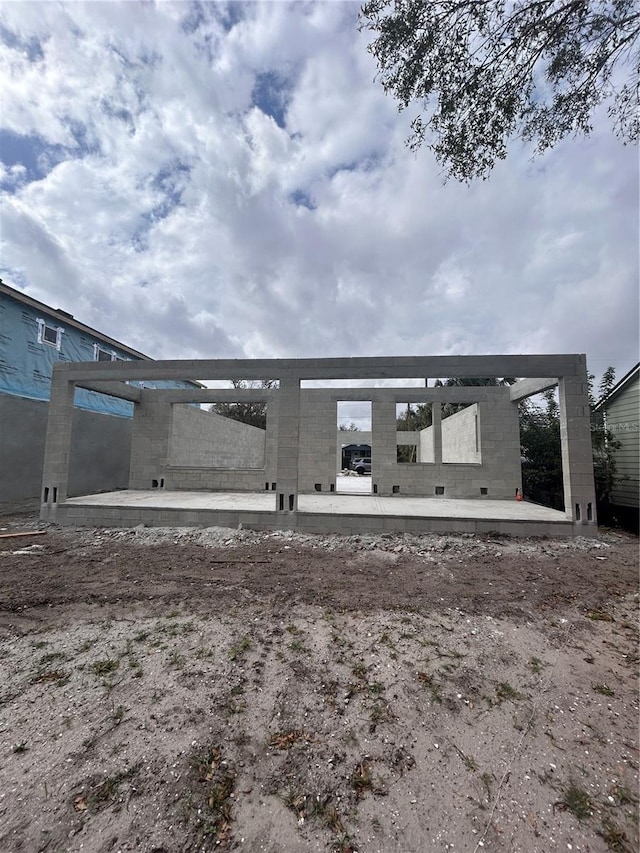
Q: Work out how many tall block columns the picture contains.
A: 3